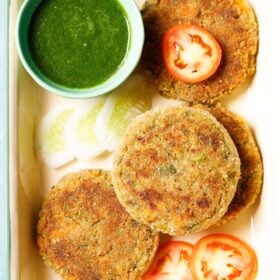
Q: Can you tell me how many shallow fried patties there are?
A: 4